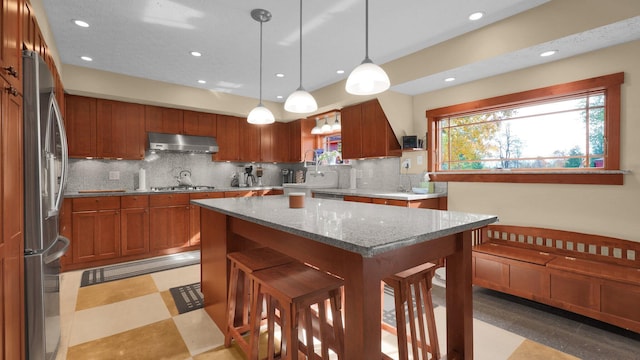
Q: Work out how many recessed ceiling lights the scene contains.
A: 10